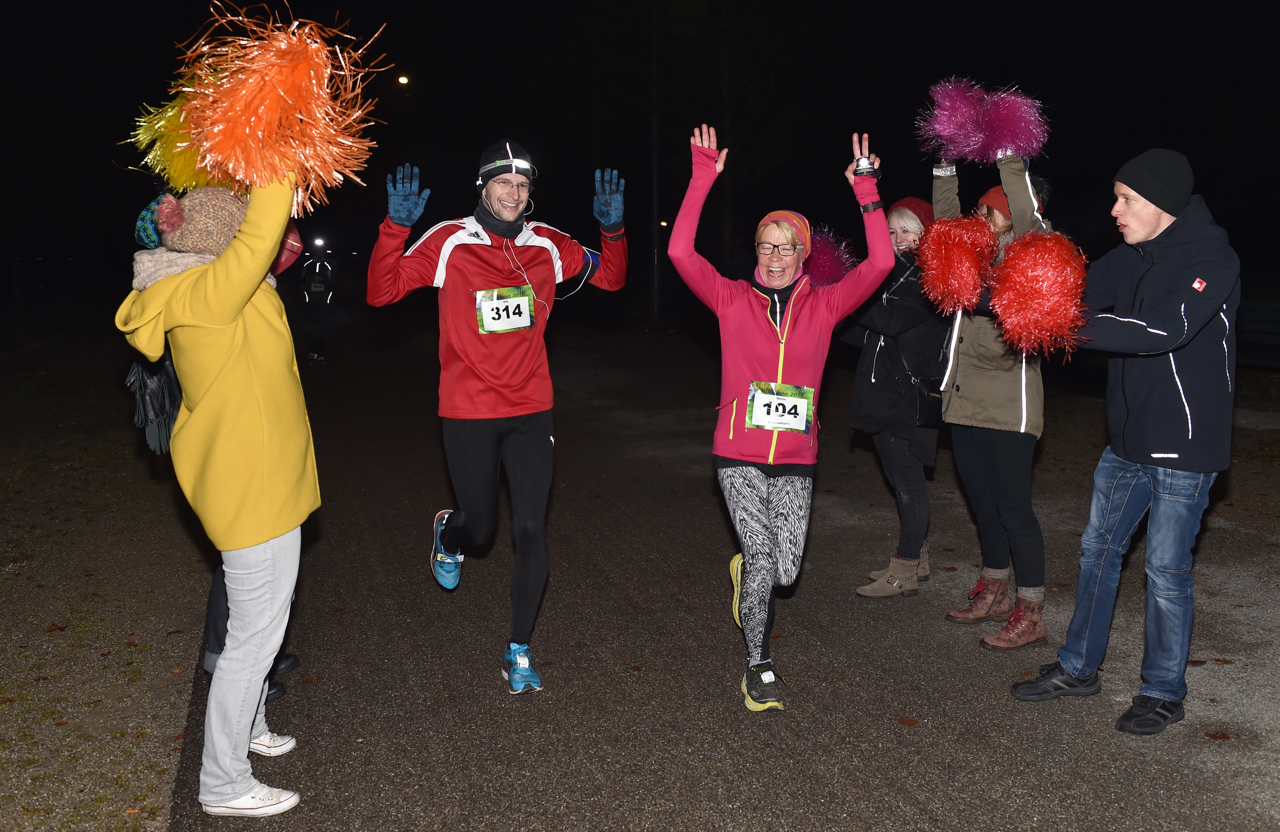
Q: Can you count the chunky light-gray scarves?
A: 1